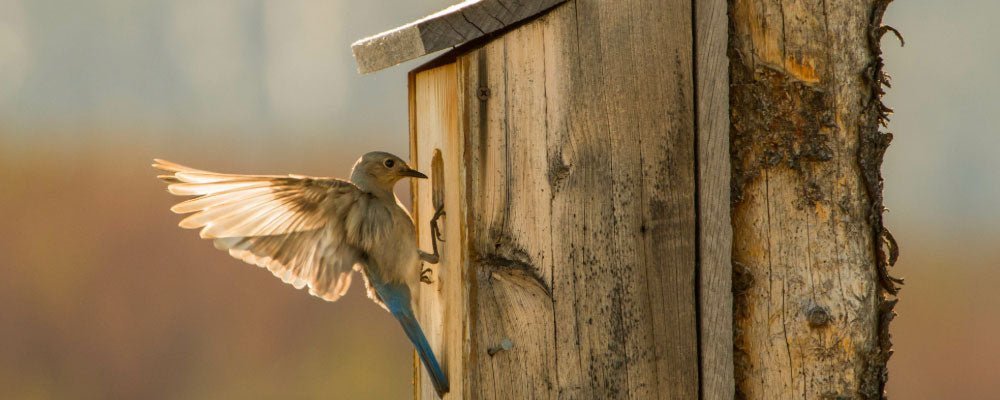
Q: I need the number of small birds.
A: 1